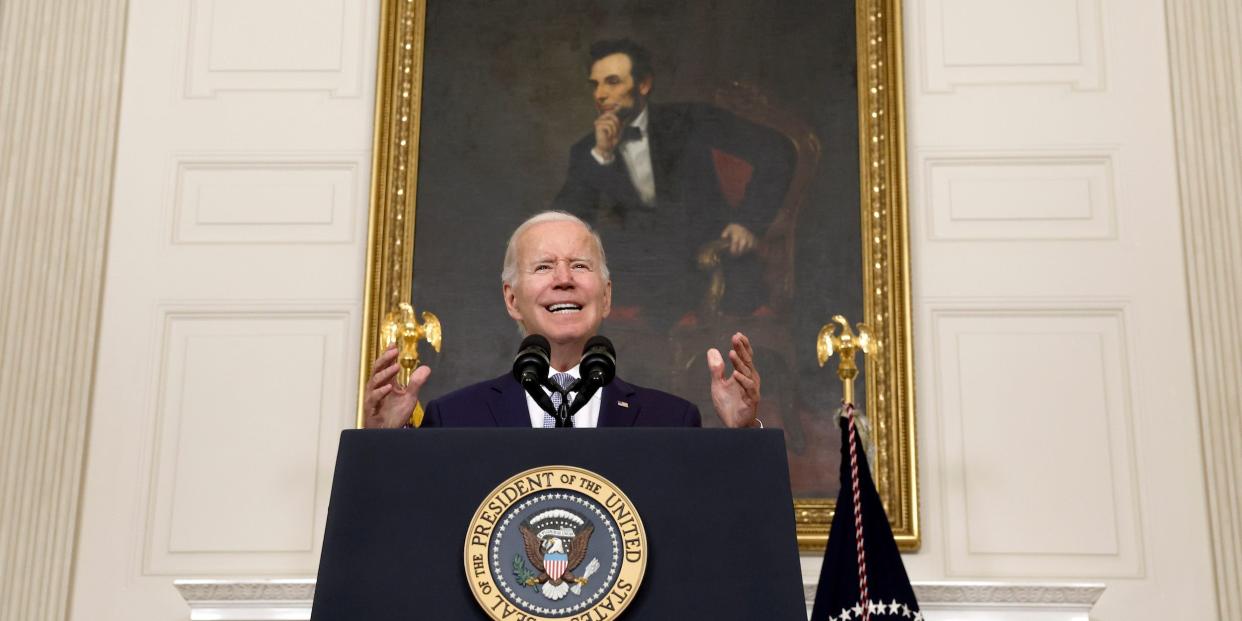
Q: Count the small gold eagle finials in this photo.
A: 2